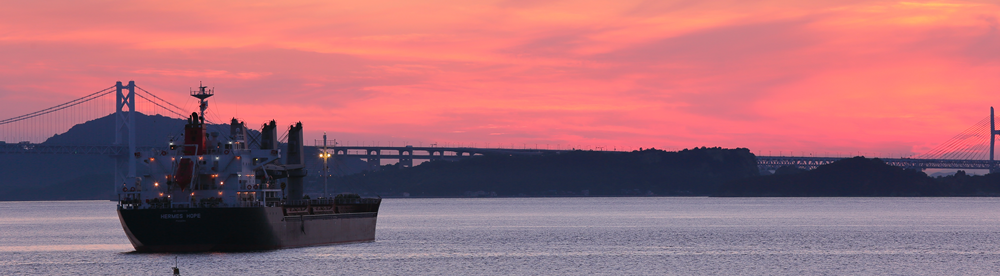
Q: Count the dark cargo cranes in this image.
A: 3